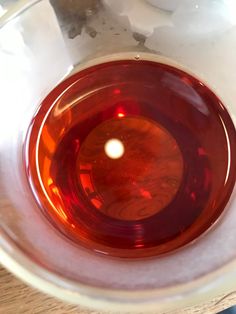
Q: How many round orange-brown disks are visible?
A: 1